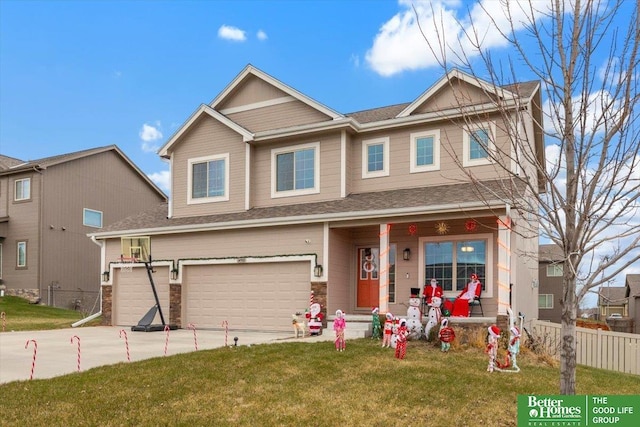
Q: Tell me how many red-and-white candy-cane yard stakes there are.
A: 7